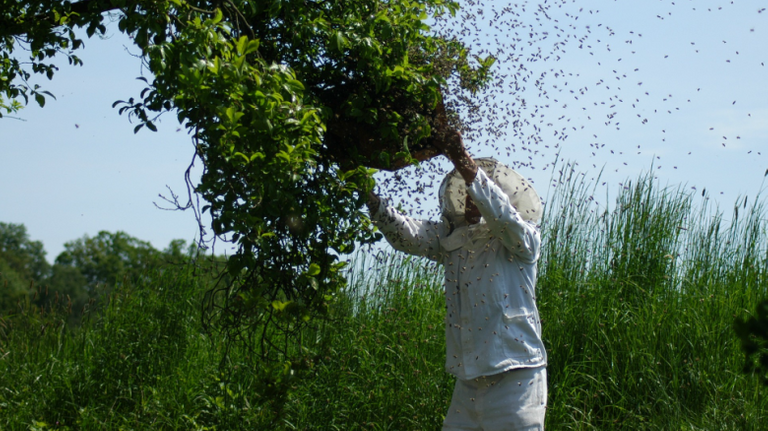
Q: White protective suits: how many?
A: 1